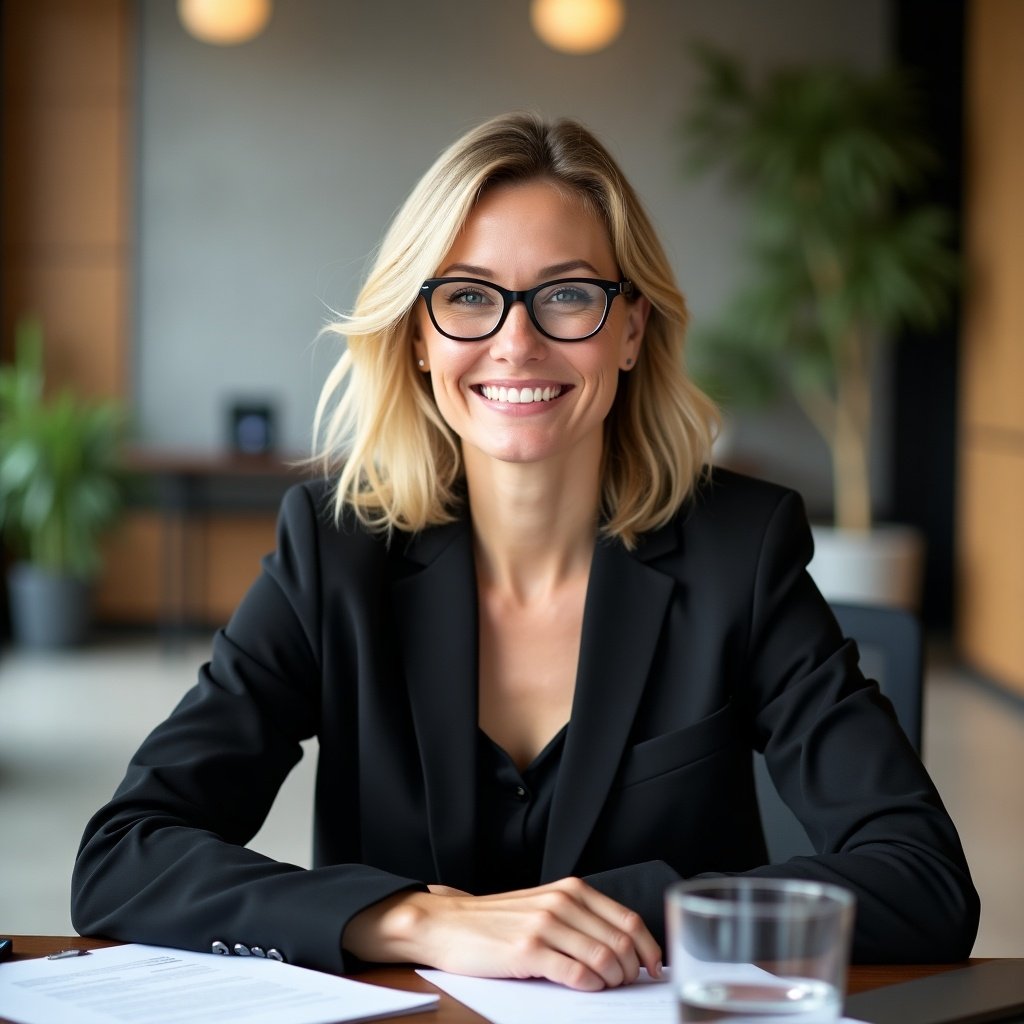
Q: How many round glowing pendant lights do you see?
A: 2